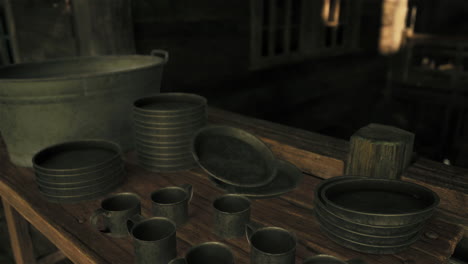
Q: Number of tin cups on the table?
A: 7